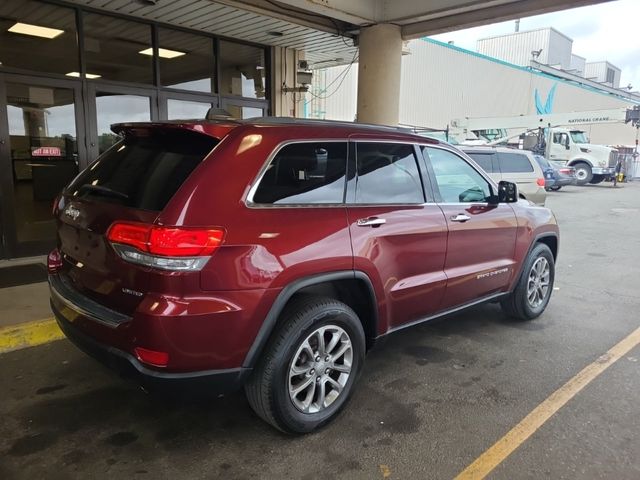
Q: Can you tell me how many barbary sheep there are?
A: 0